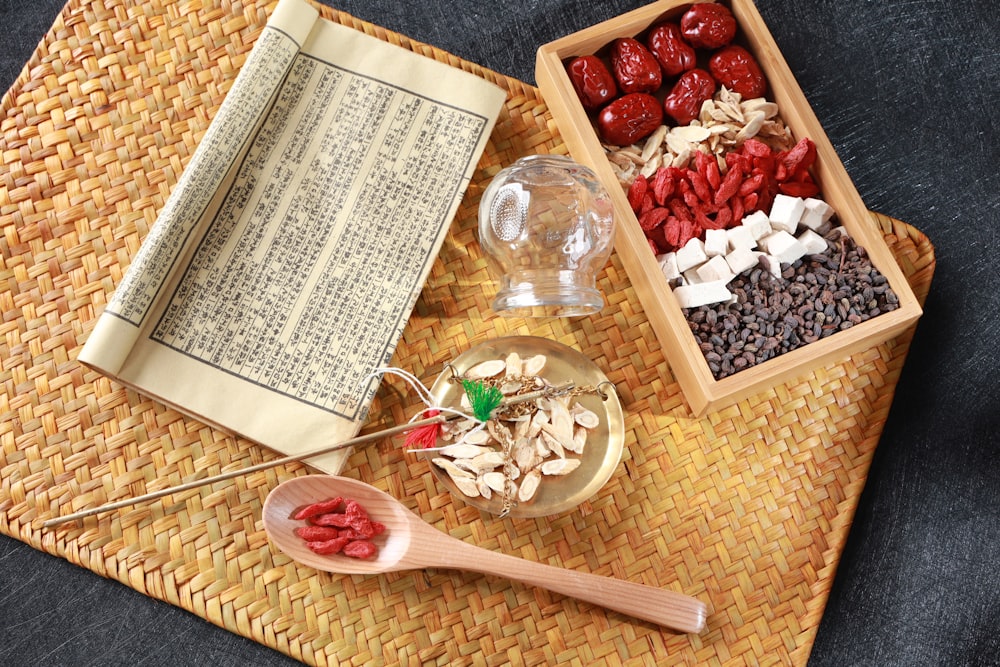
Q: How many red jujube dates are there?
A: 7